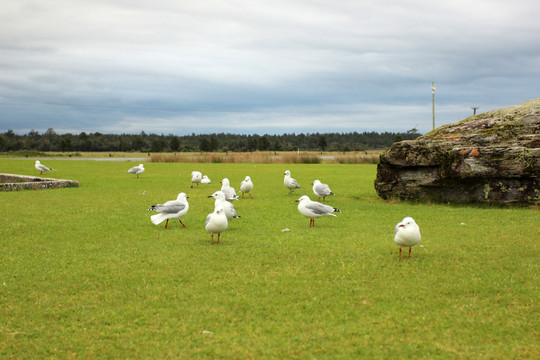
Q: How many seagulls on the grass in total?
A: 13